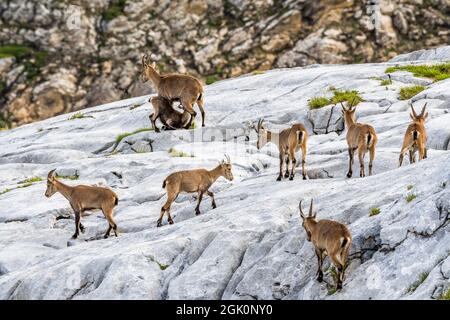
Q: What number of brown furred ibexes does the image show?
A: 8